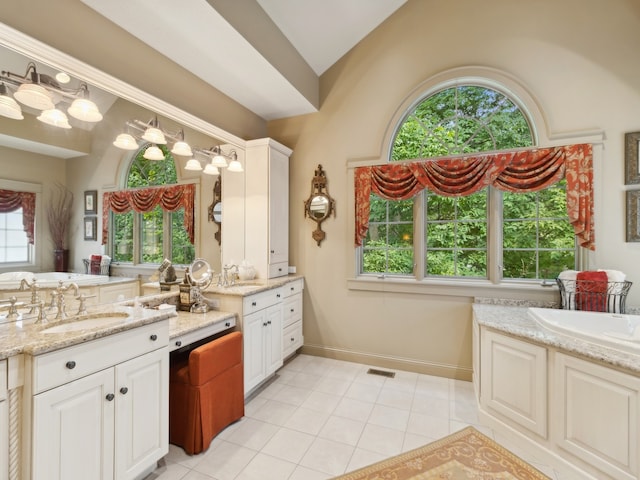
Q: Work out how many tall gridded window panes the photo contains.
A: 3